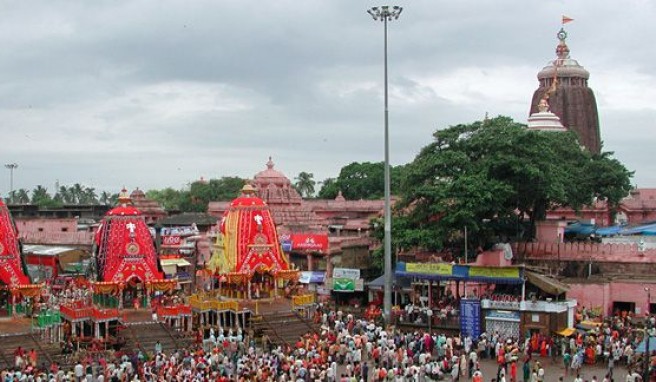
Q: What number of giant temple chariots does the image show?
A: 3